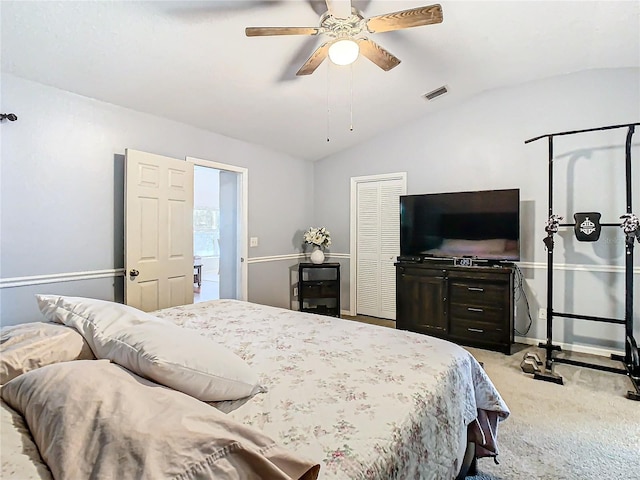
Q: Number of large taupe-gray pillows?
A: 2